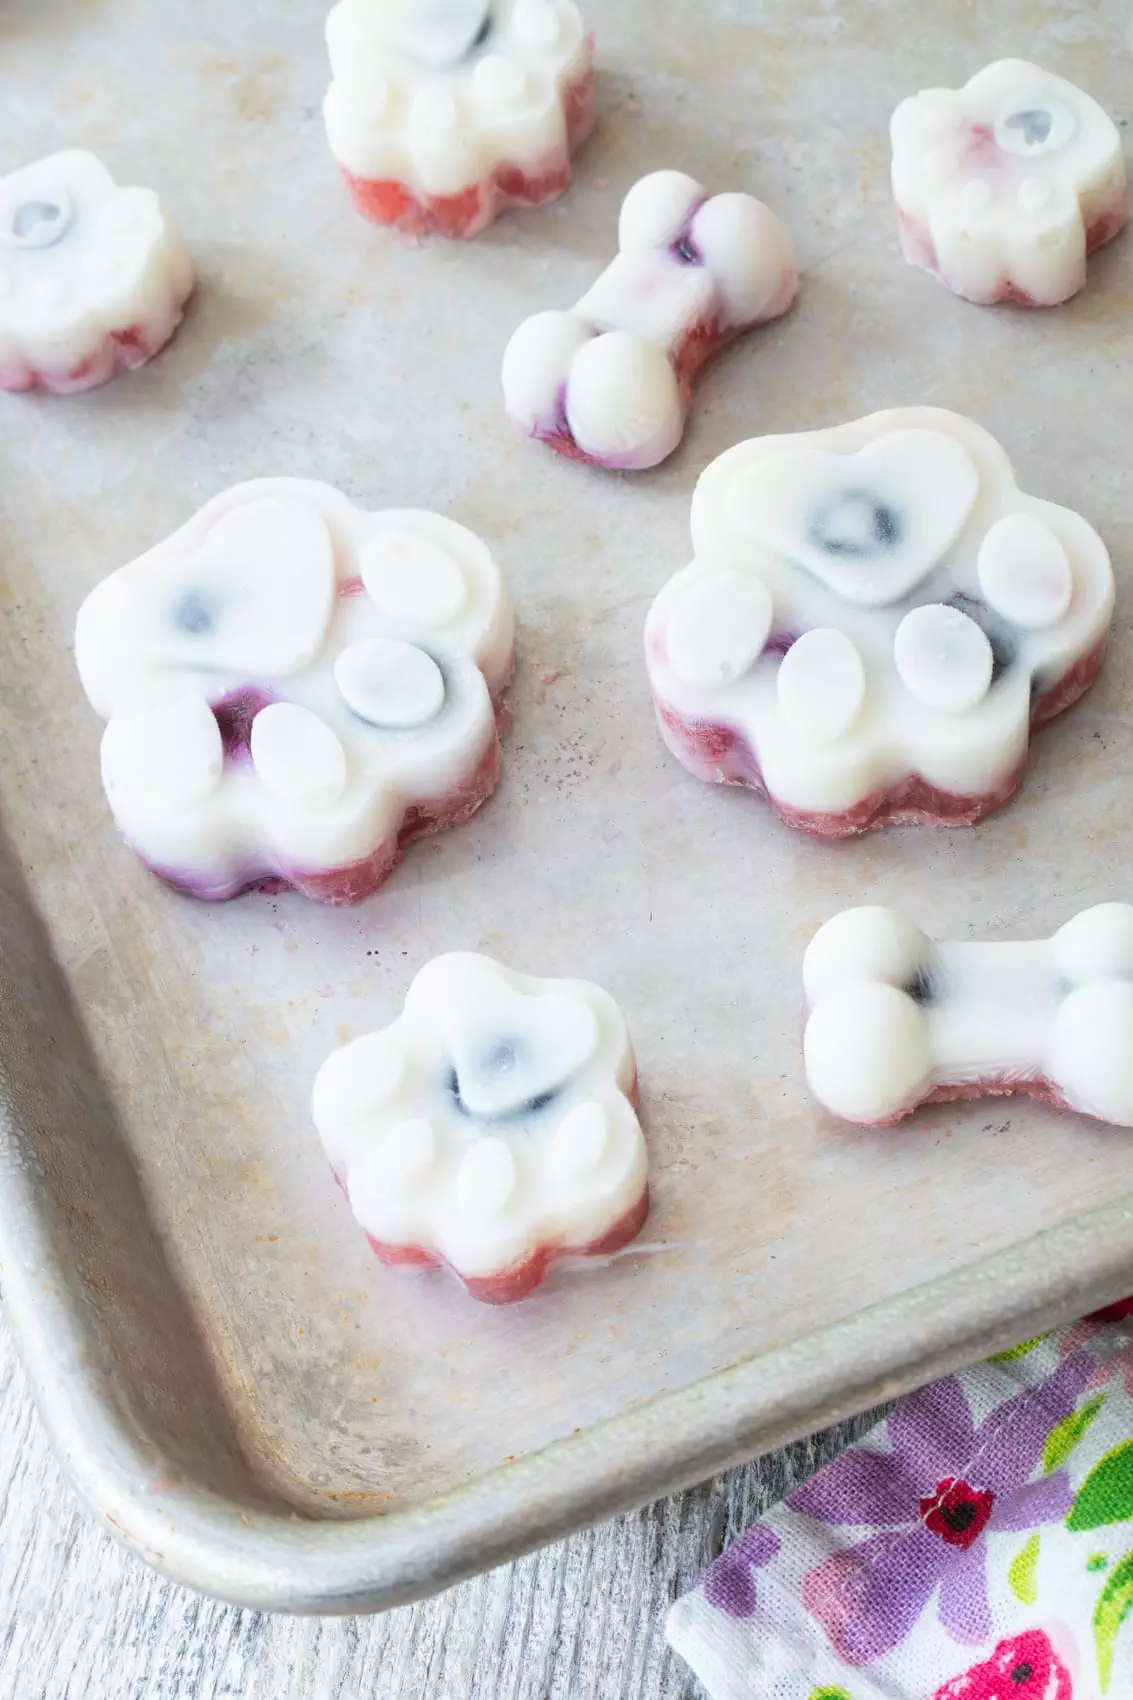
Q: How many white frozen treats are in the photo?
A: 8